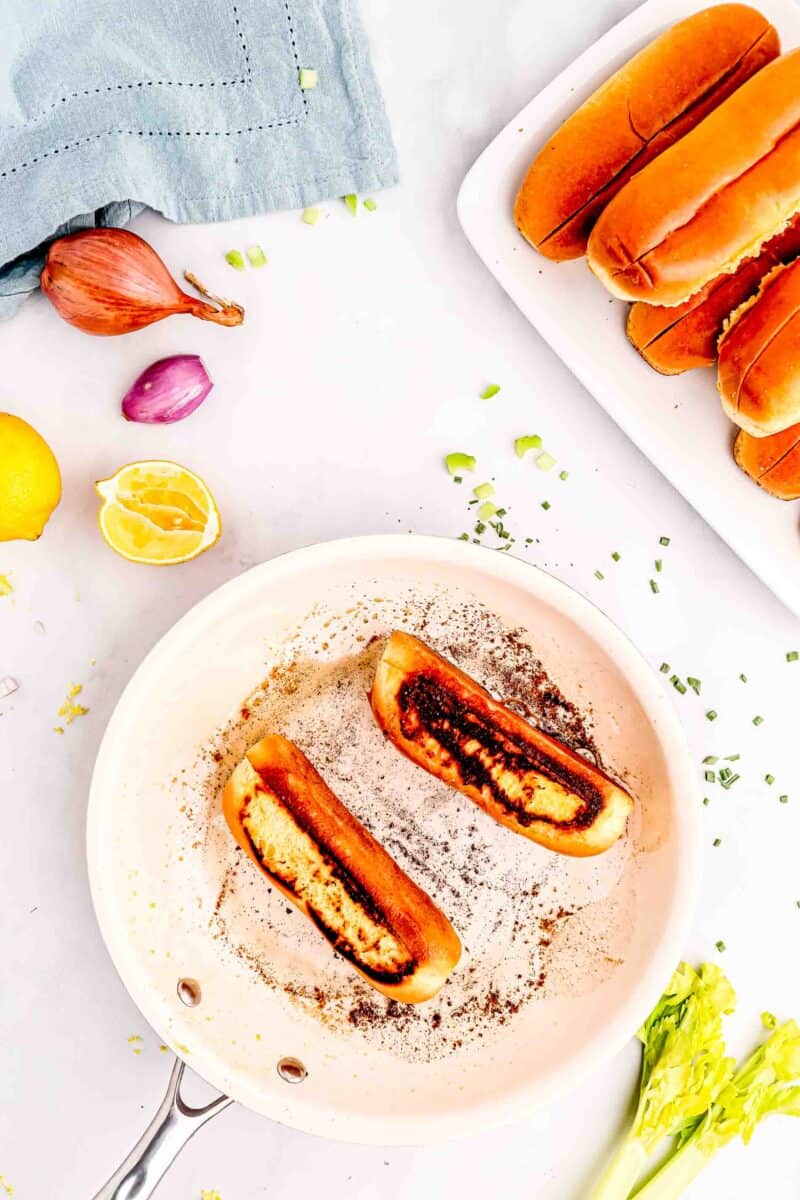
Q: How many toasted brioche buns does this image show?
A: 2